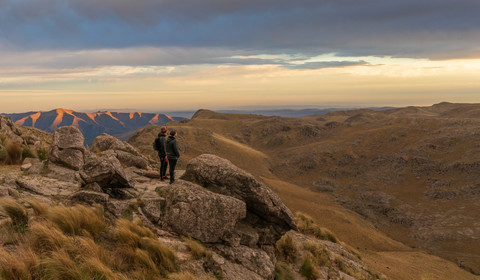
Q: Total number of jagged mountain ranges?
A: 1